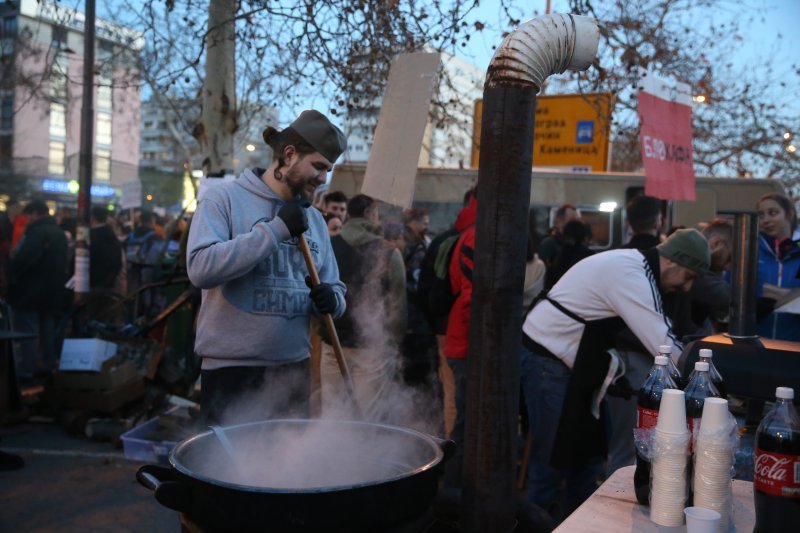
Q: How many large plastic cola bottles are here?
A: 5